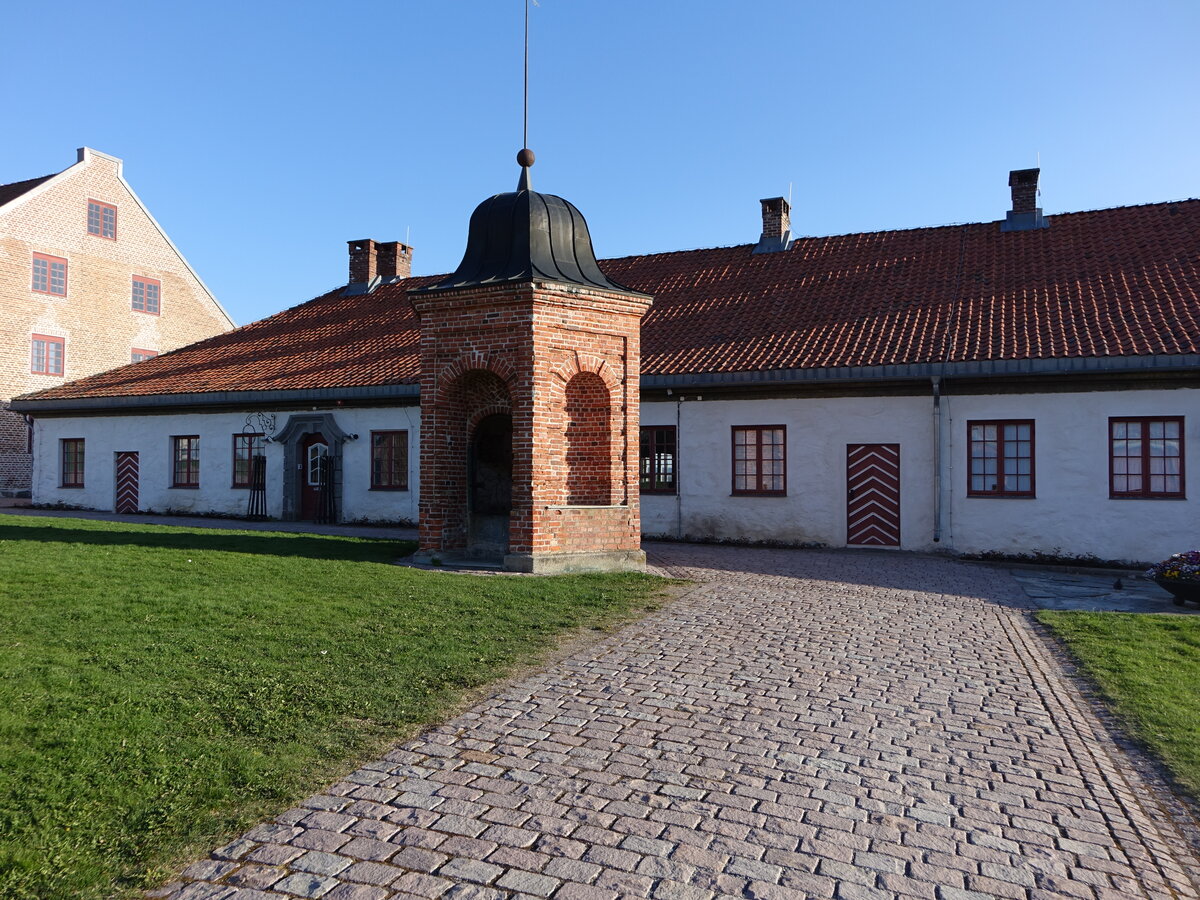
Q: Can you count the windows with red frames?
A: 13